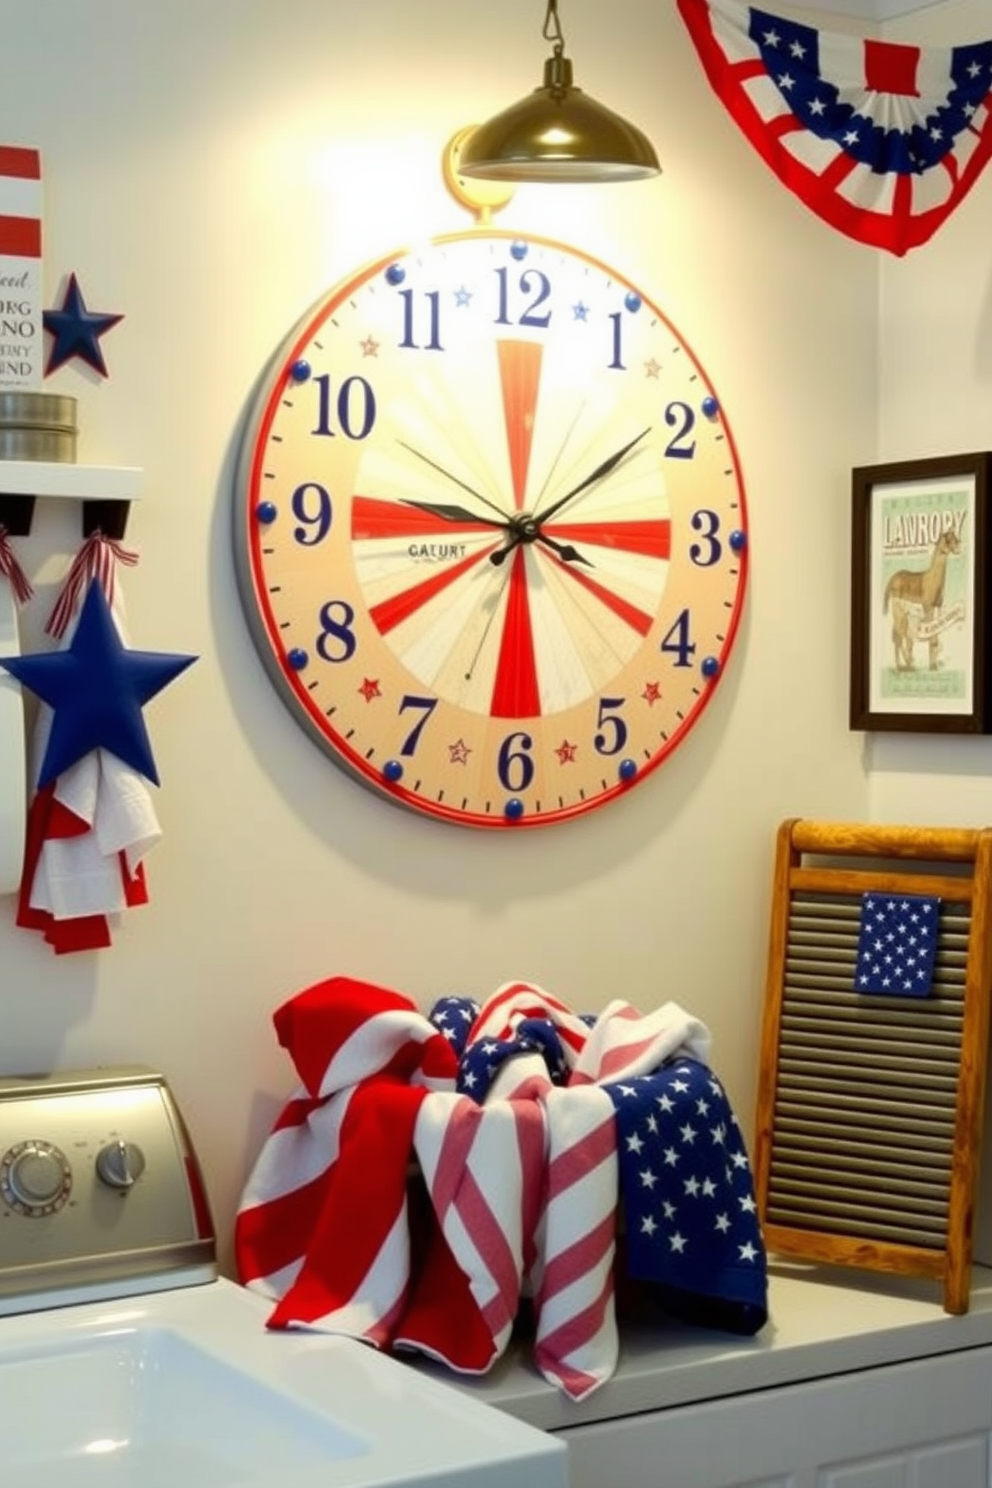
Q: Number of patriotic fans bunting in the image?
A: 1